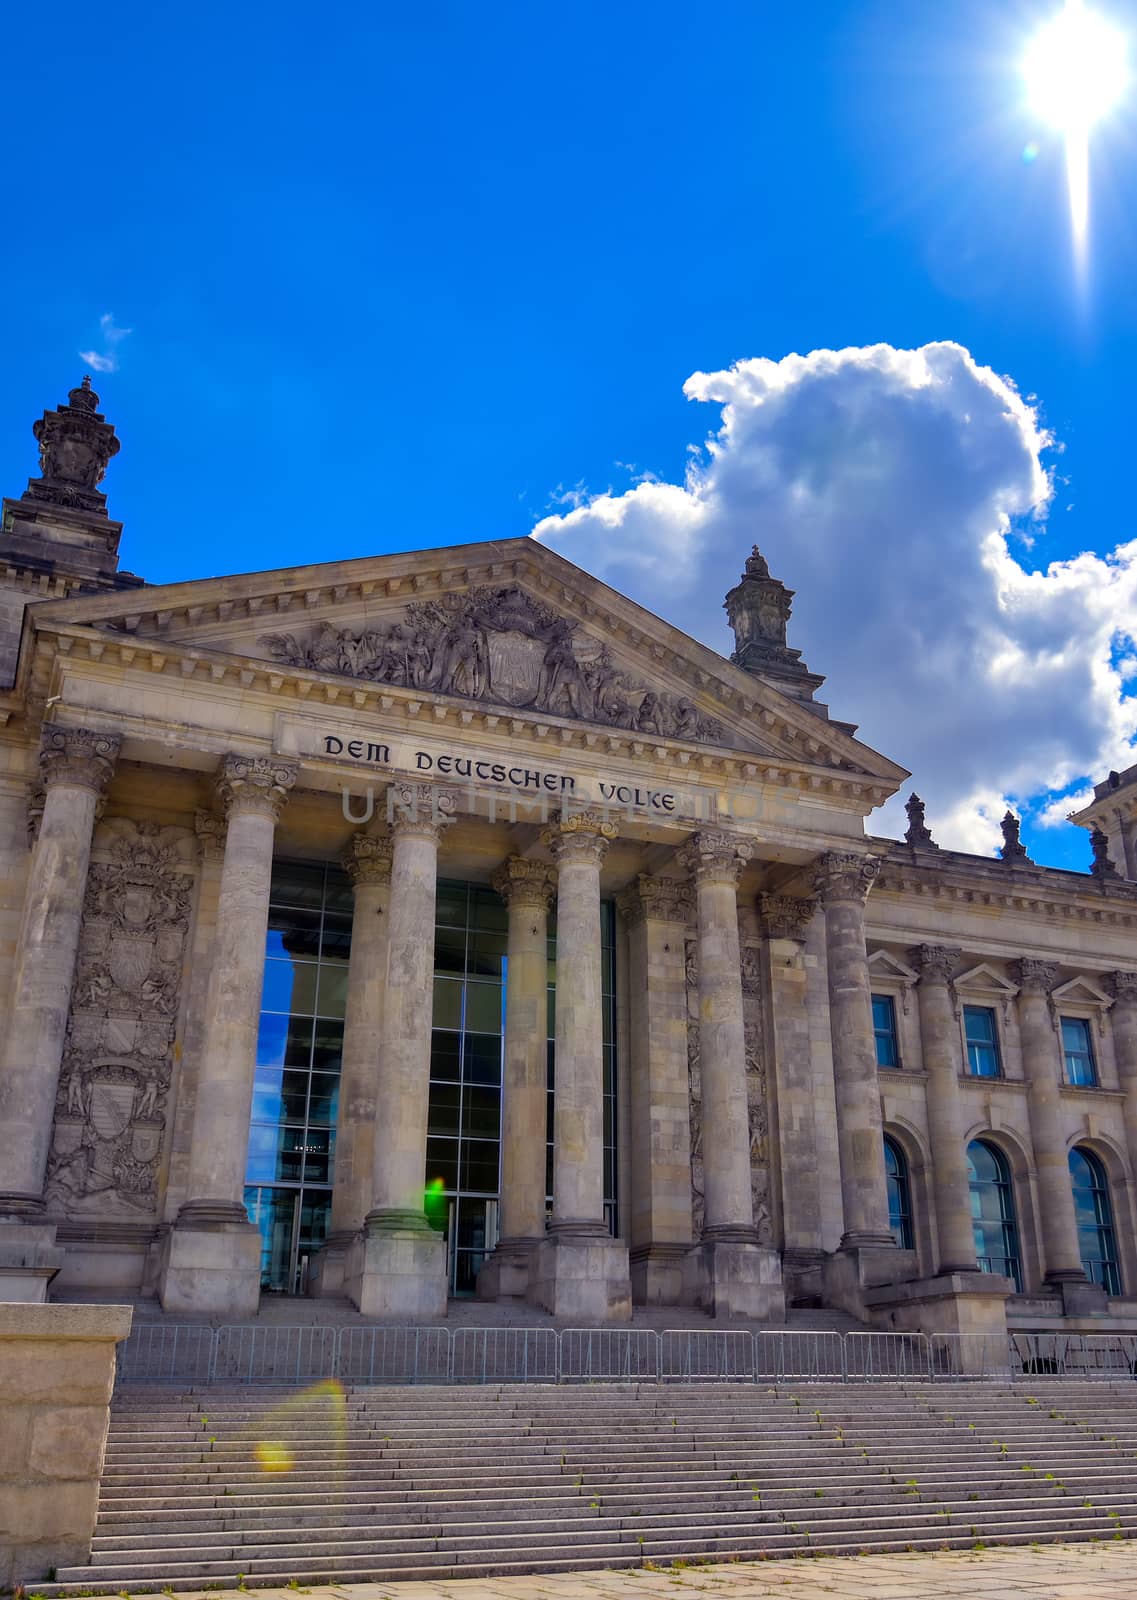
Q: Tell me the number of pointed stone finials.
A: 5